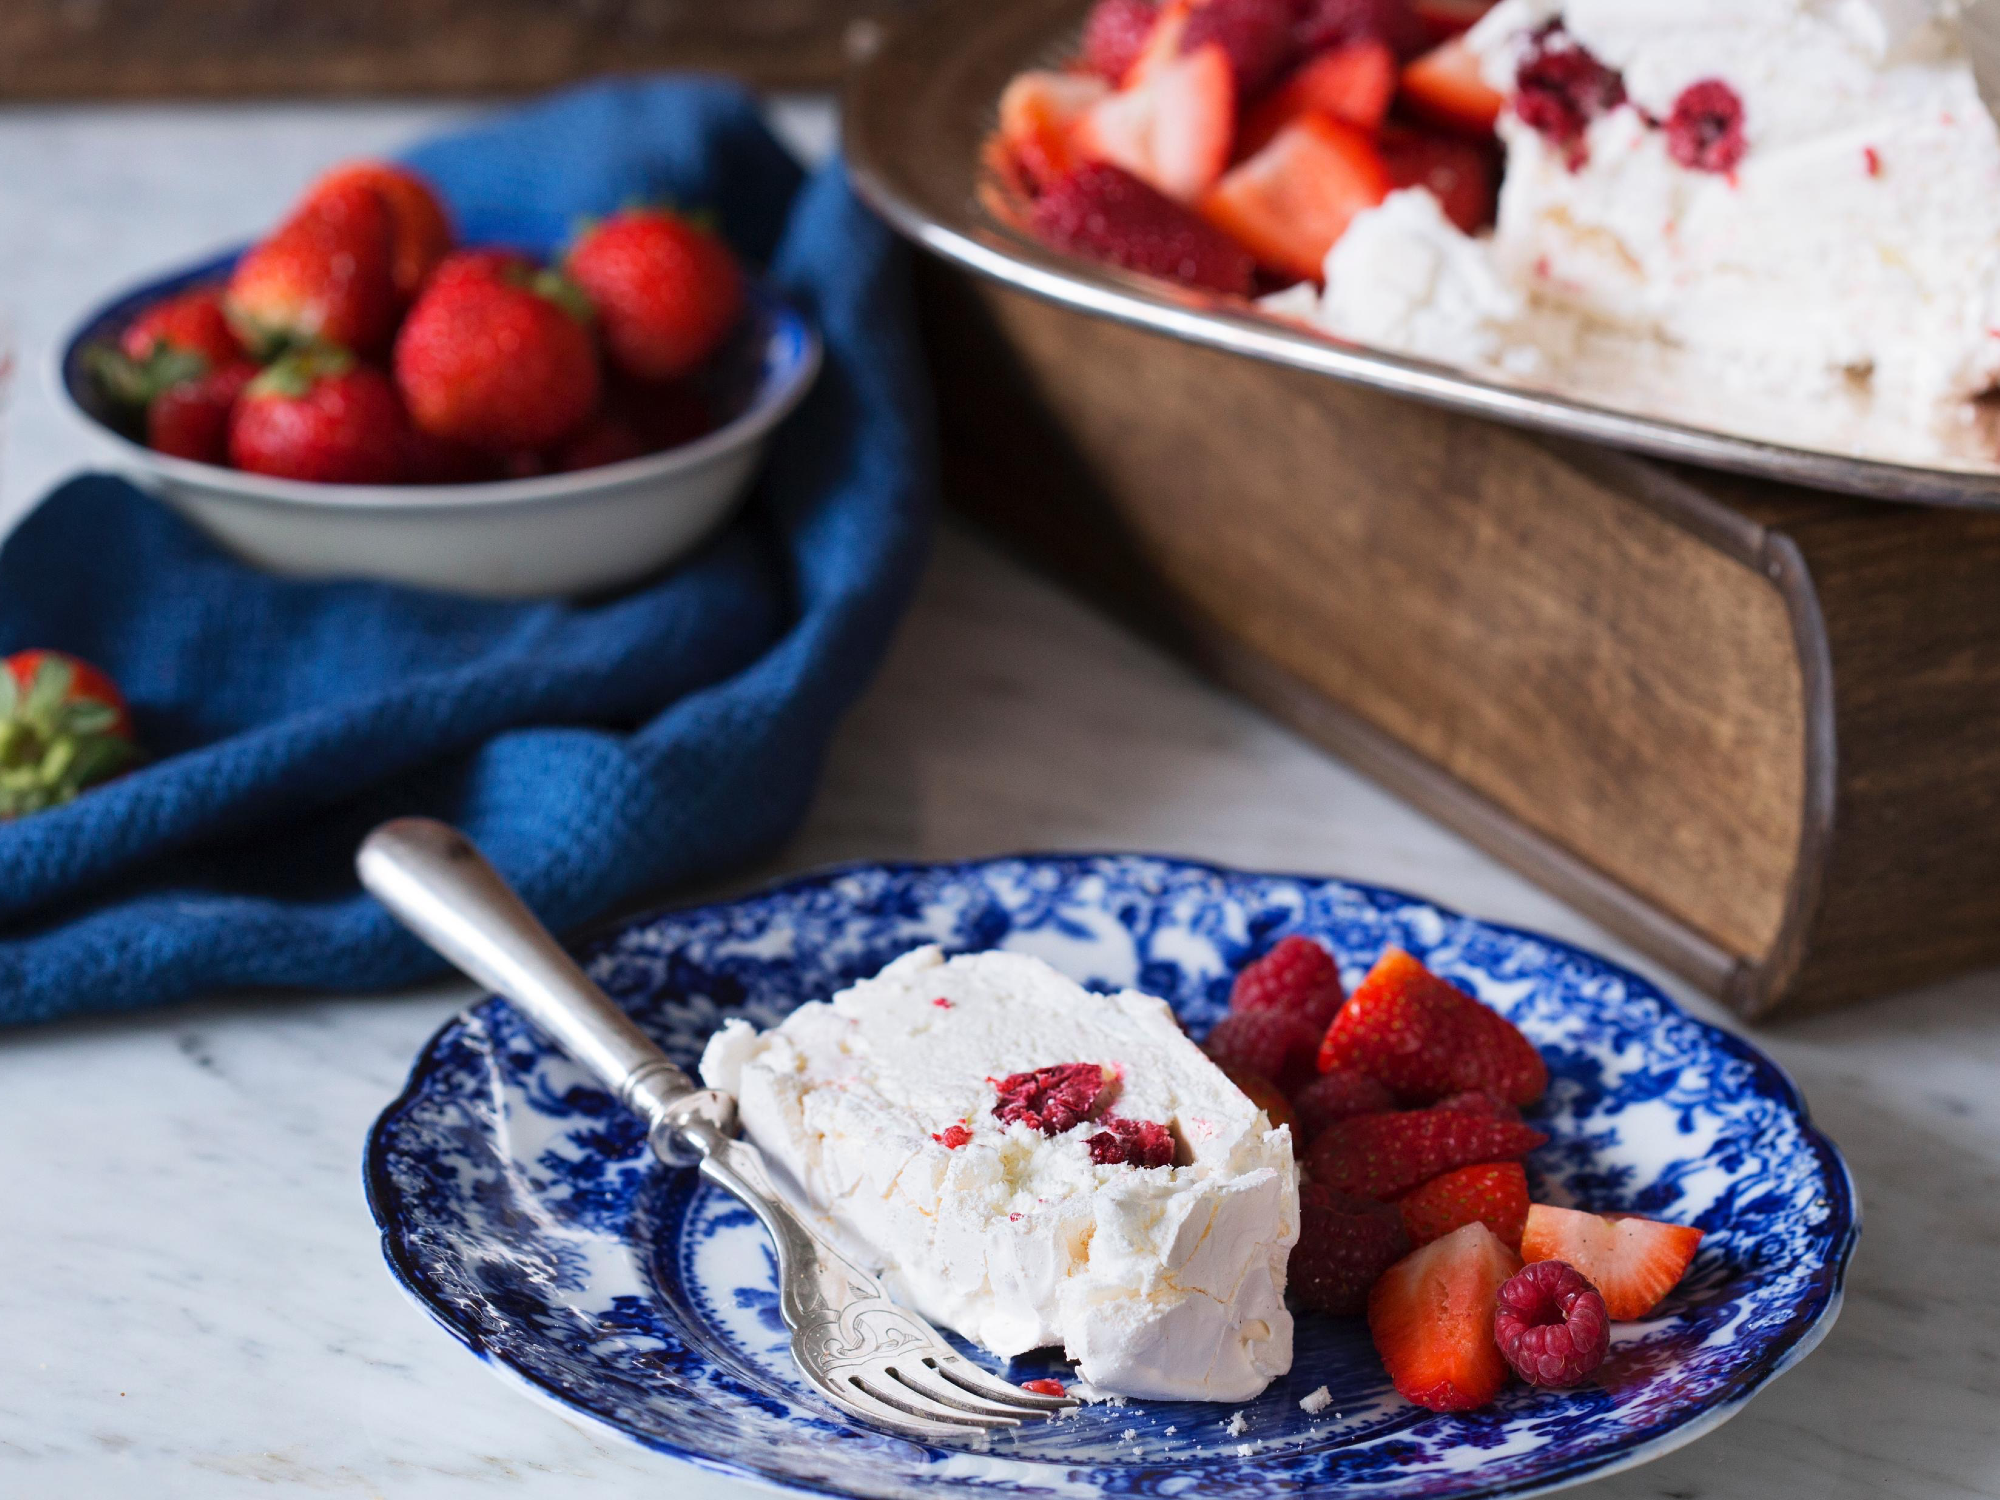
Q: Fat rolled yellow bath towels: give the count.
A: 0